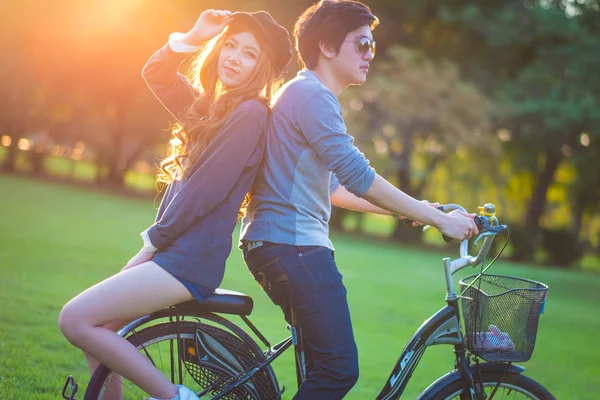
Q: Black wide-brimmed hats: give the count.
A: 1